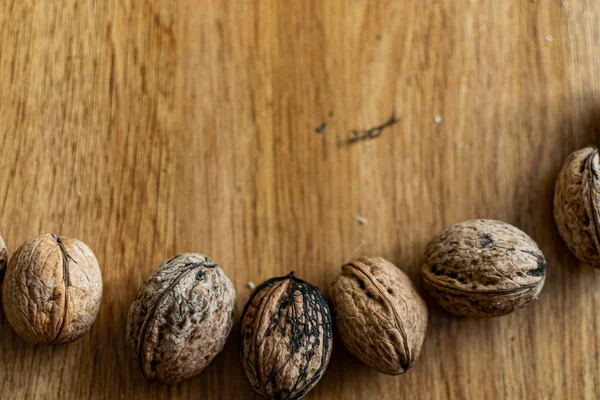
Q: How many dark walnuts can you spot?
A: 1